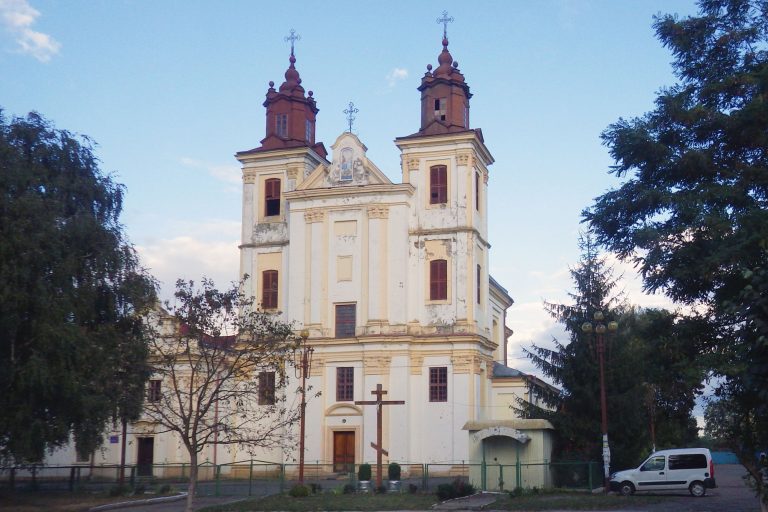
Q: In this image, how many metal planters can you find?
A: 2